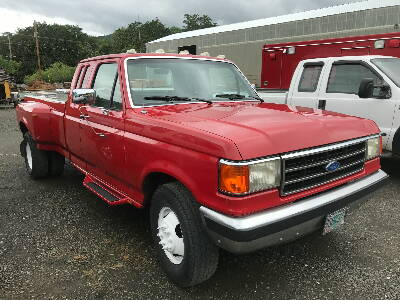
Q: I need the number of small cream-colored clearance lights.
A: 5